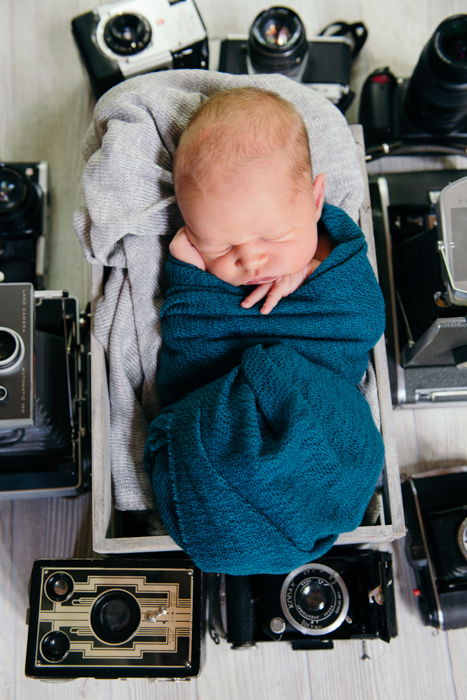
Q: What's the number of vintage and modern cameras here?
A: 9